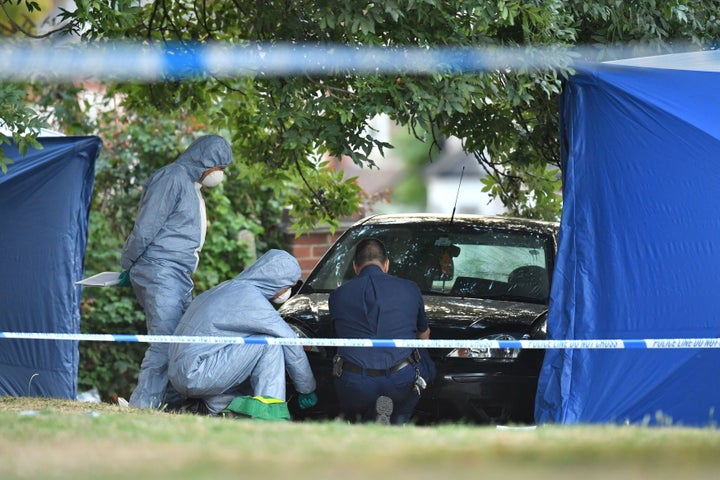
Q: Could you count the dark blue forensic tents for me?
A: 2